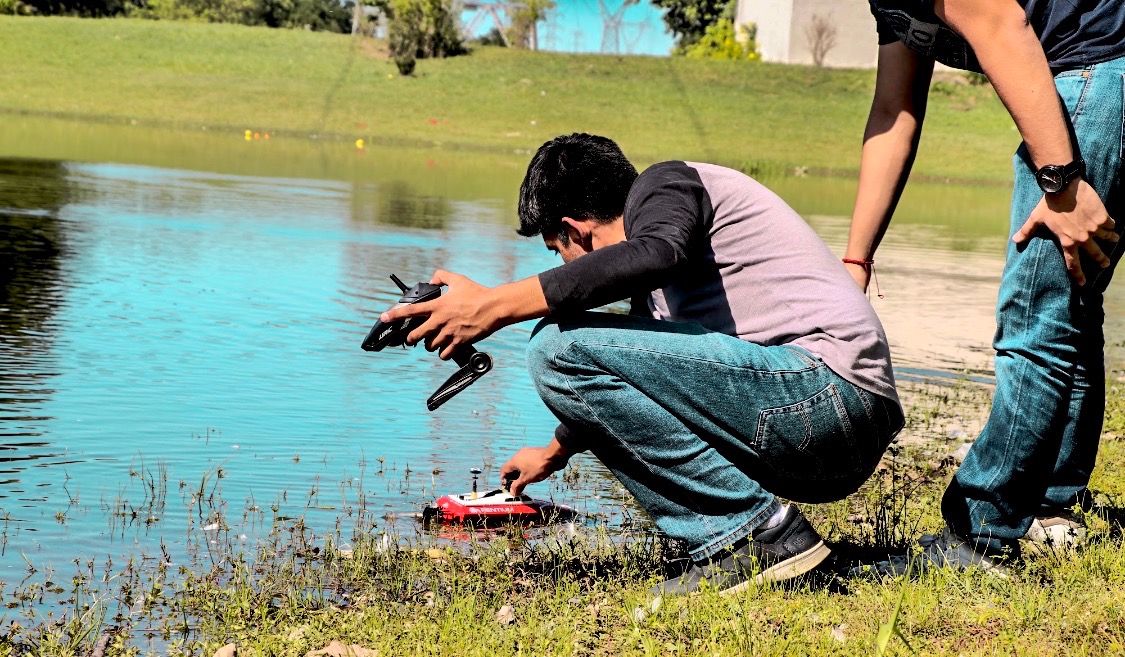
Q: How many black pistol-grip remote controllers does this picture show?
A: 1